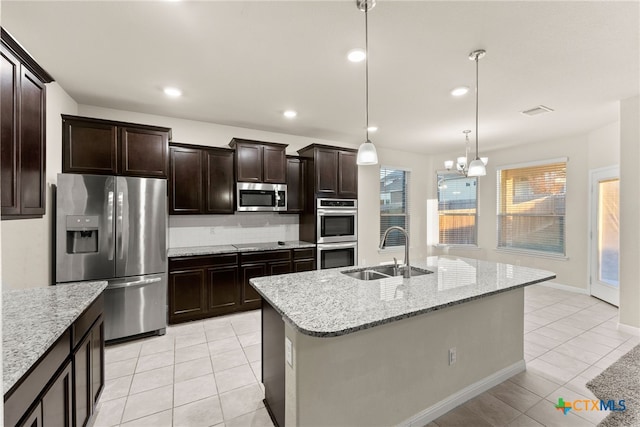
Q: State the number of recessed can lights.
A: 5